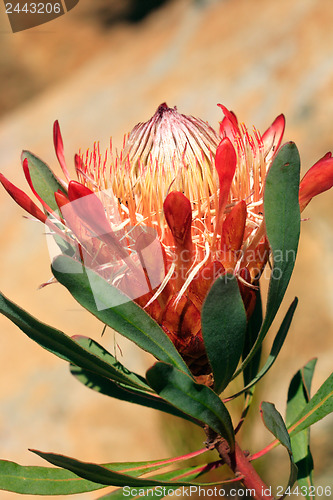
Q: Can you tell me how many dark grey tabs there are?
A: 2